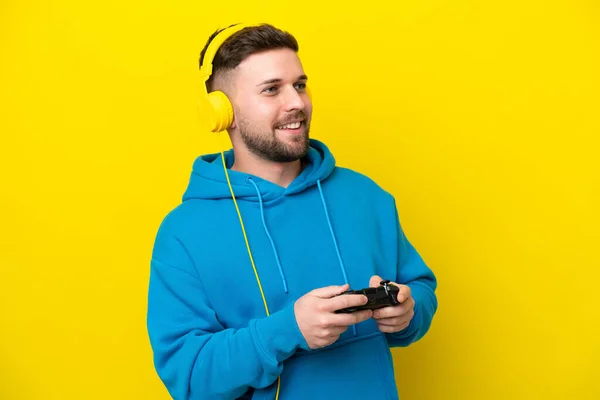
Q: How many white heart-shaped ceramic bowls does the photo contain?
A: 0